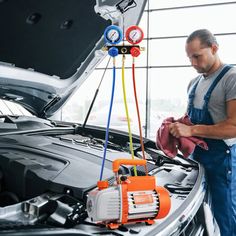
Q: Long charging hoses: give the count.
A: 3